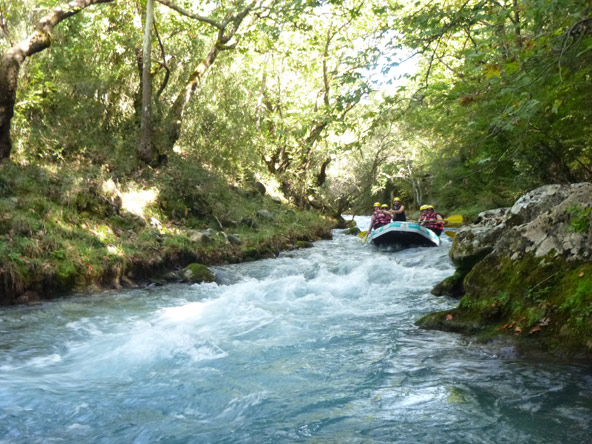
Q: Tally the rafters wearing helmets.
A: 5